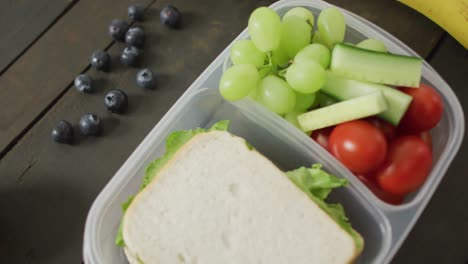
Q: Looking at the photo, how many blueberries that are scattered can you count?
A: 11